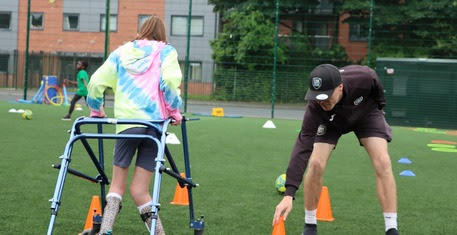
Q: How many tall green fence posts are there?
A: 5